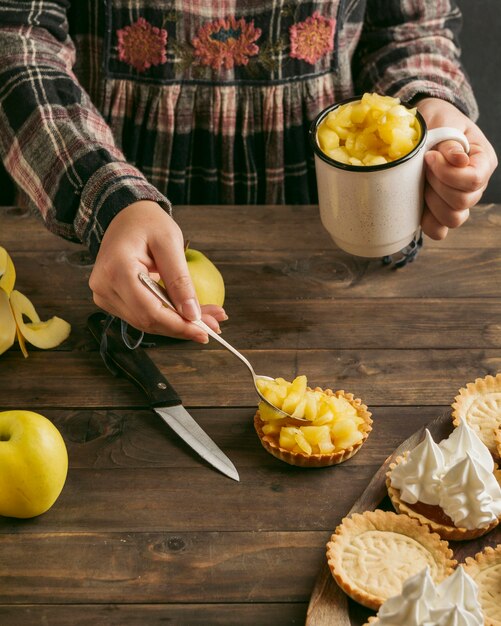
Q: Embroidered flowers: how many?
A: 3